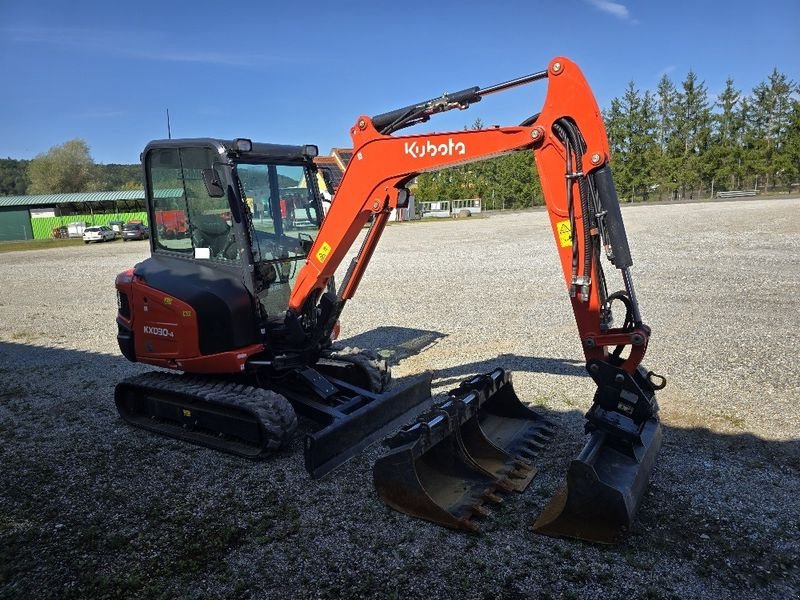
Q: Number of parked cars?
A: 2